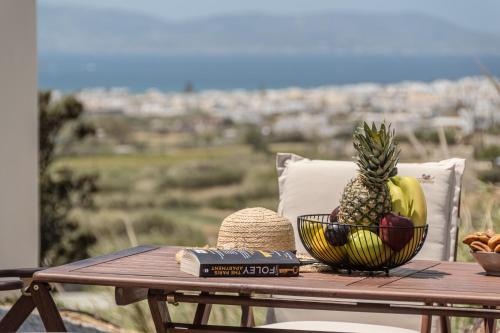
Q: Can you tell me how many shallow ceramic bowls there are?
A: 1